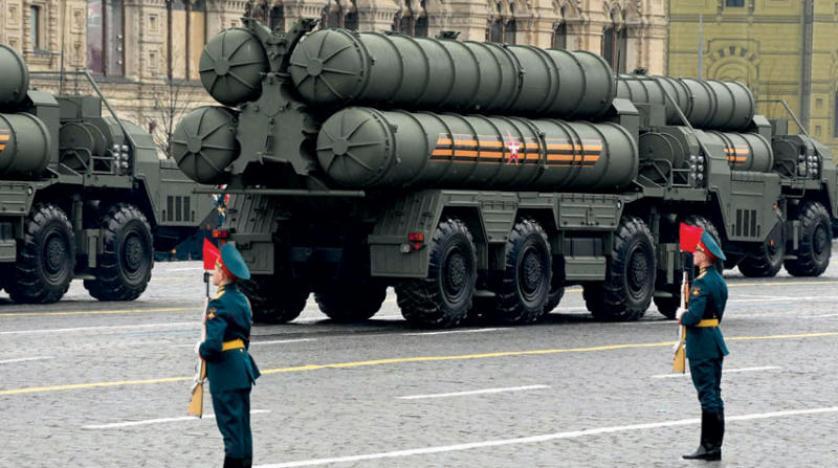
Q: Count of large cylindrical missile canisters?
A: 8